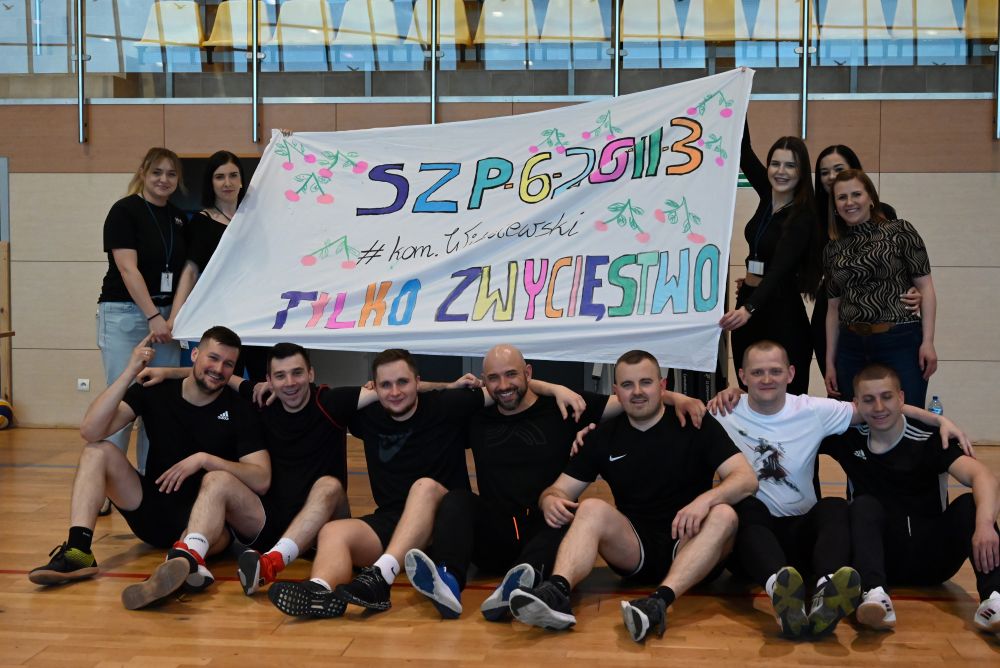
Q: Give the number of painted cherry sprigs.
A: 10